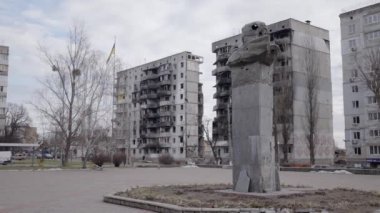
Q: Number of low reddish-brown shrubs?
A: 3